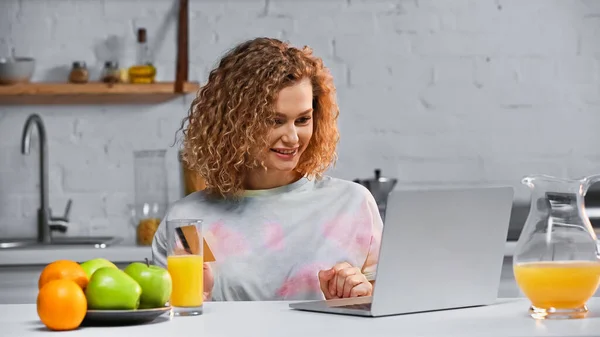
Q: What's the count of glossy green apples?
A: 3